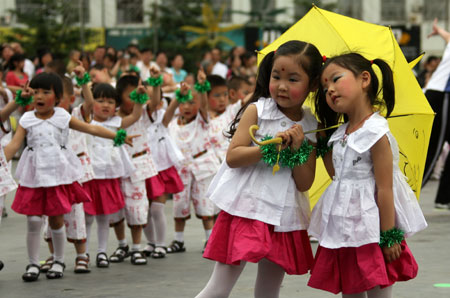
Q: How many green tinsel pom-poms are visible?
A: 11